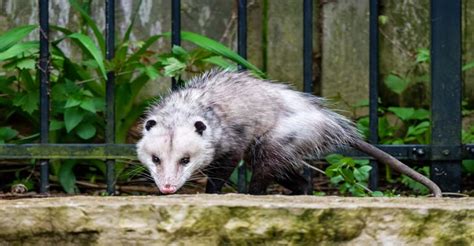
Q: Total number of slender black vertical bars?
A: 6